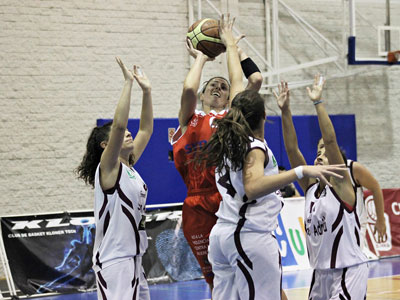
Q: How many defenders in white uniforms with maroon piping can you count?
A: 3